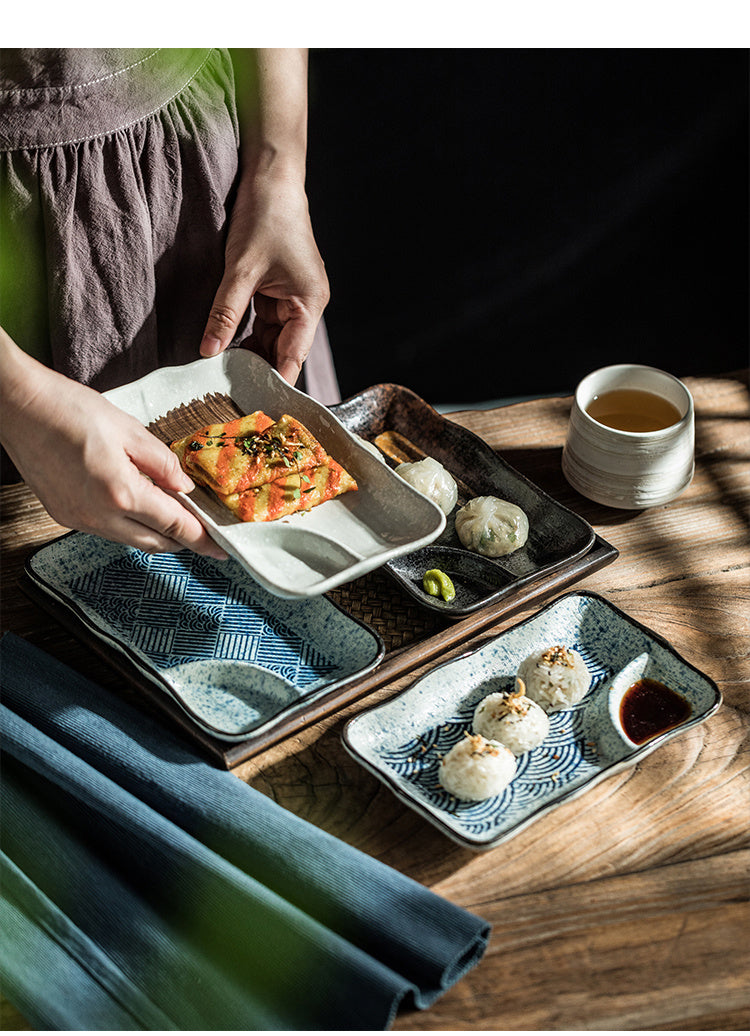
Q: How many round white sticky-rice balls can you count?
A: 3